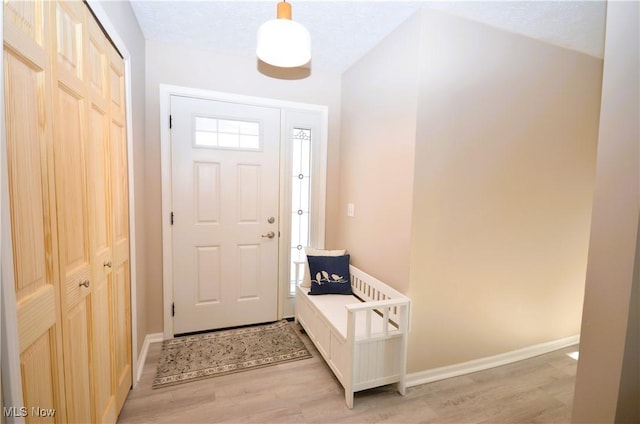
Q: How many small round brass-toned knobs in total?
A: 2